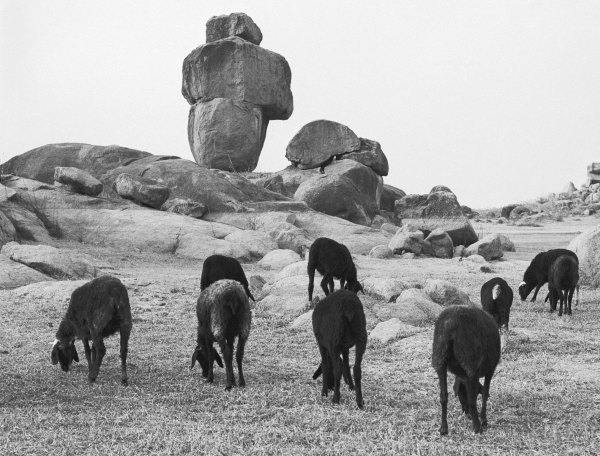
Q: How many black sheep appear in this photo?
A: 9